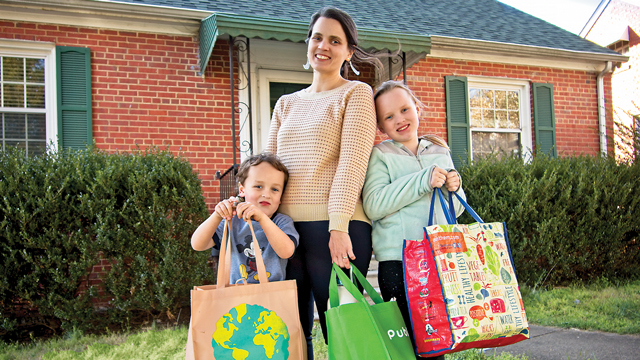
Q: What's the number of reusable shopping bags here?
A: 3